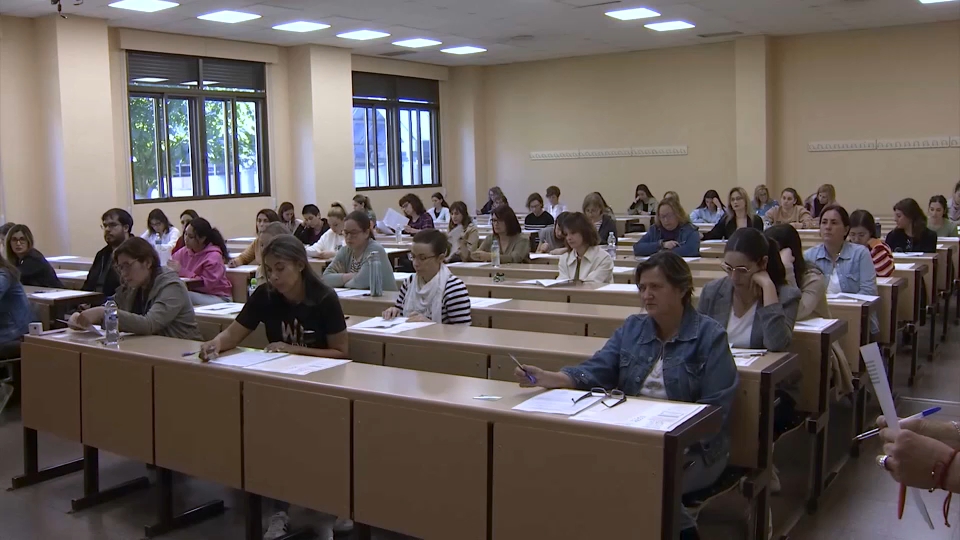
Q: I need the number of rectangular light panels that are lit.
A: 9